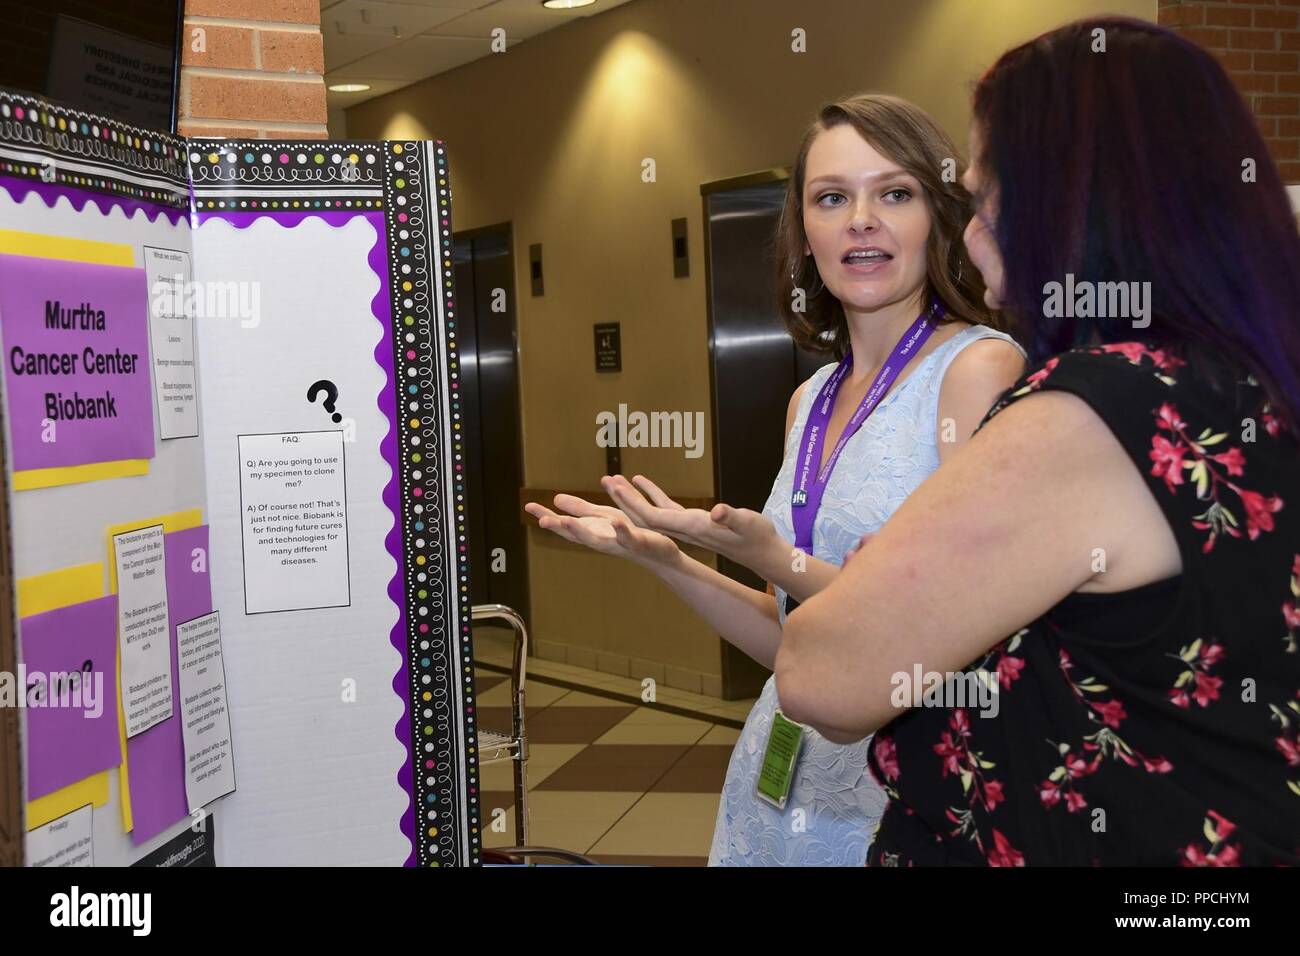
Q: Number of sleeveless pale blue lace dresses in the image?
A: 1